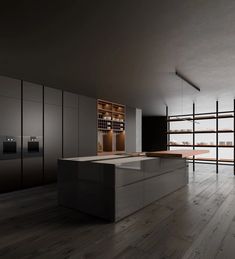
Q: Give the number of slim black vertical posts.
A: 4